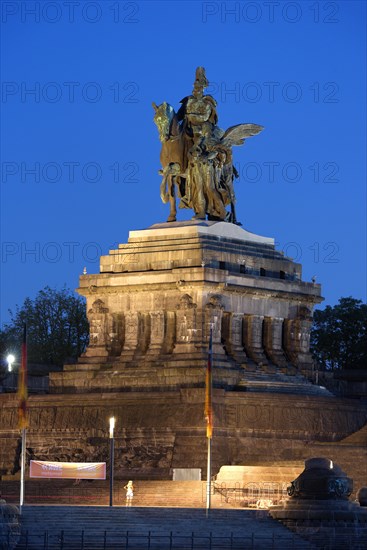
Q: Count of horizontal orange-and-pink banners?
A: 1